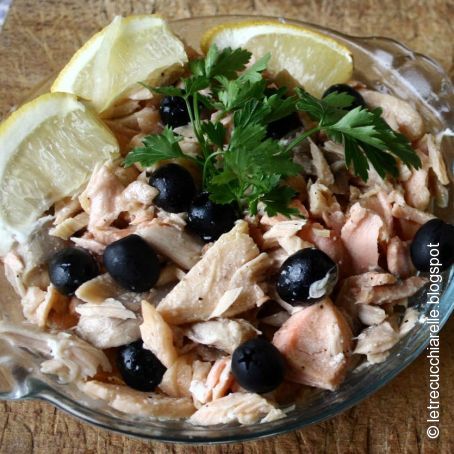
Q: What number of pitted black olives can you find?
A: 11